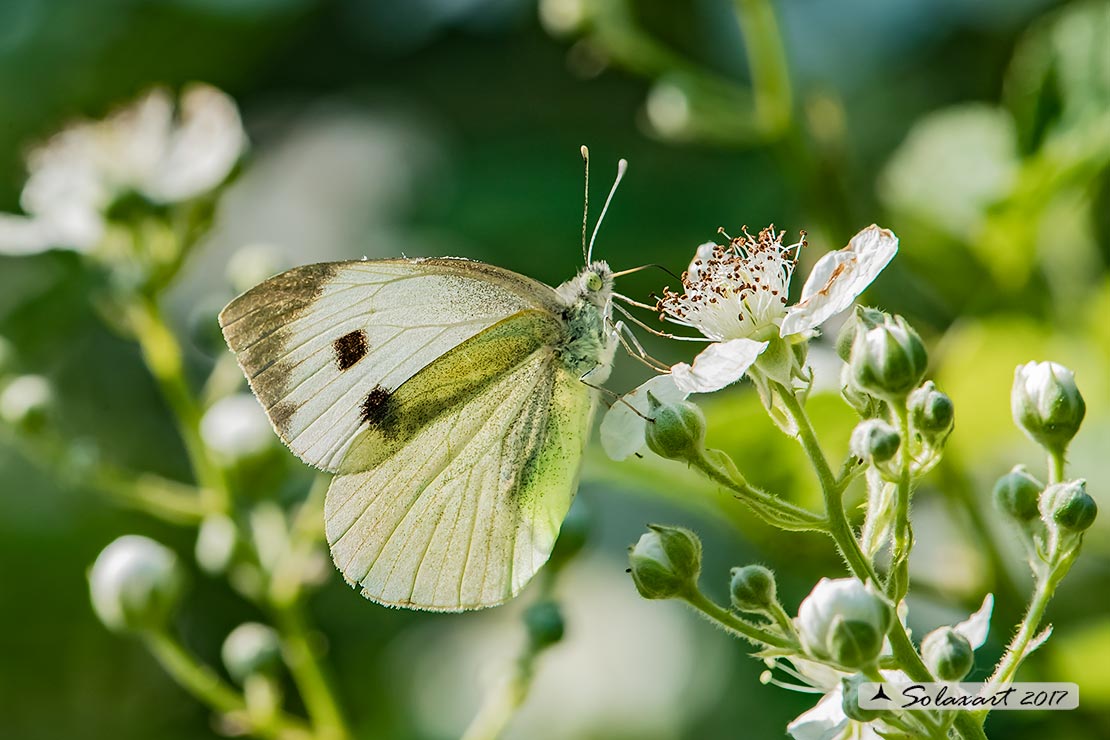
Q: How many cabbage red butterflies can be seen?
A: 0